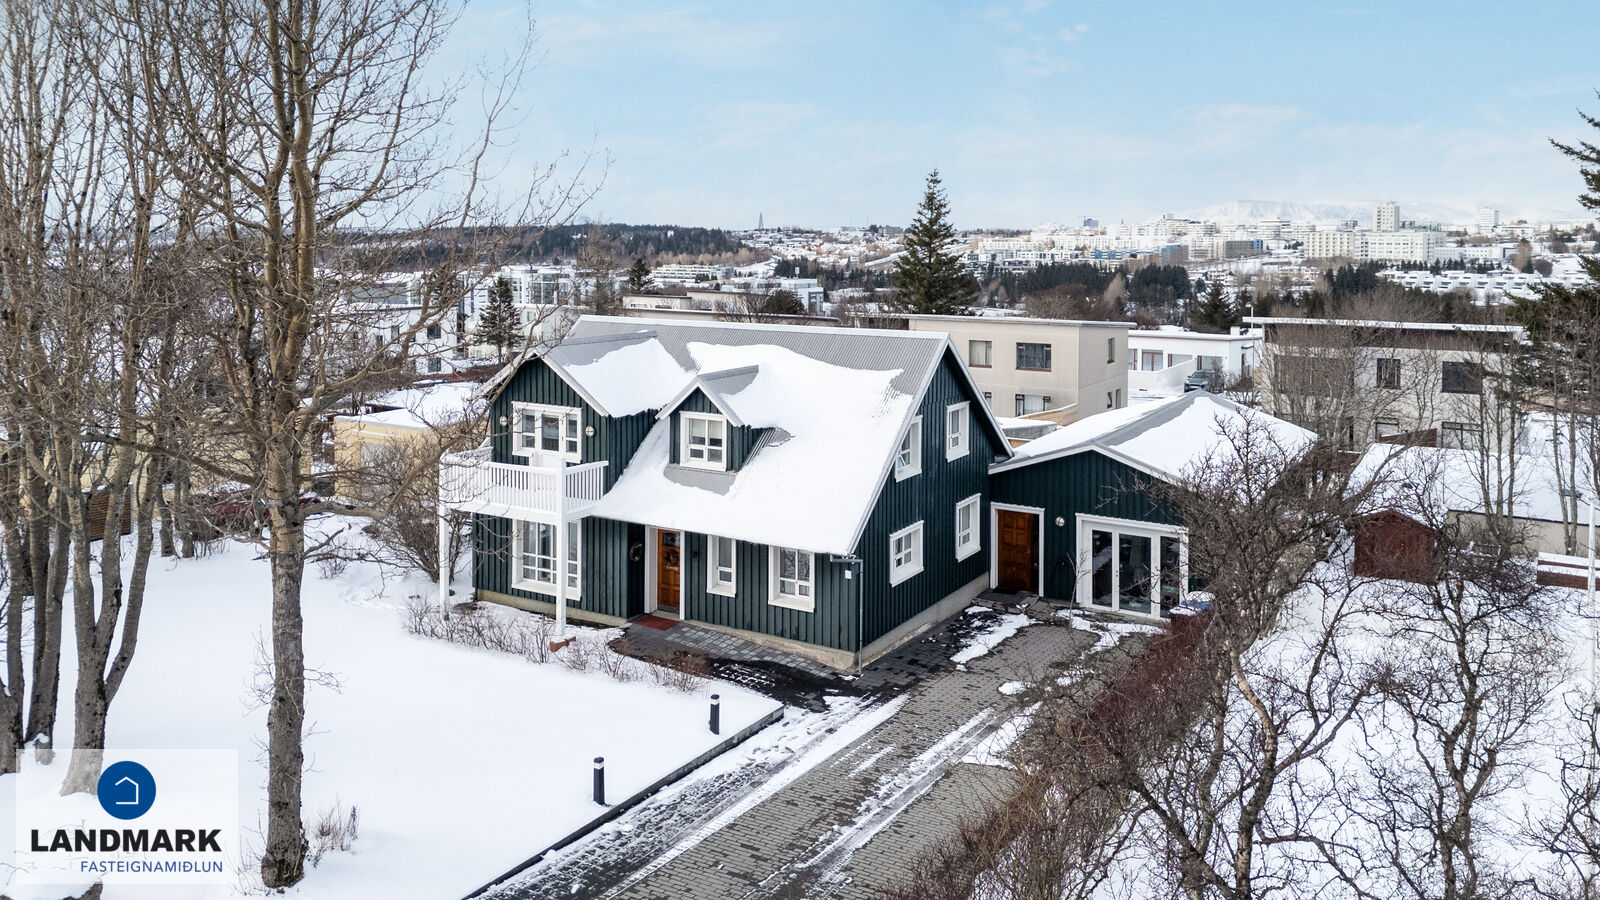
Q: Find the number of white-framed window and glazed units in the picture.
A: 10